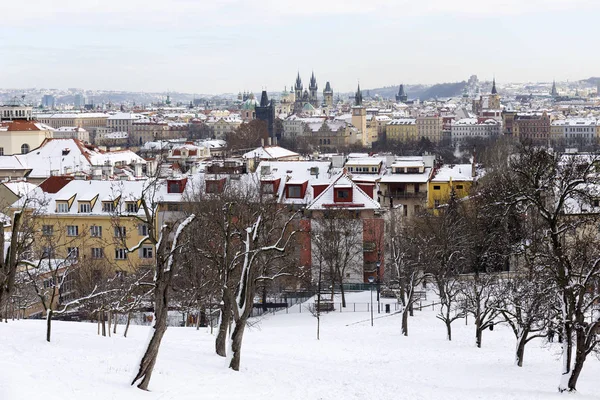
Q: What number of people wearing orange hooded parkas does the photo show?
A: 0